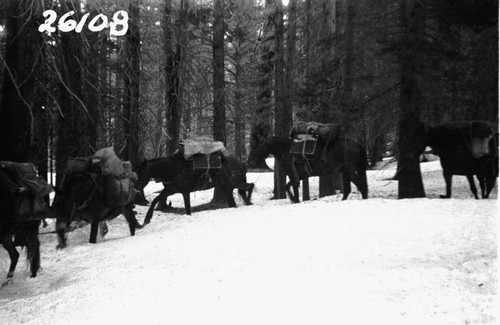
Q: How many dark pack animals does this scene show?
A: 5